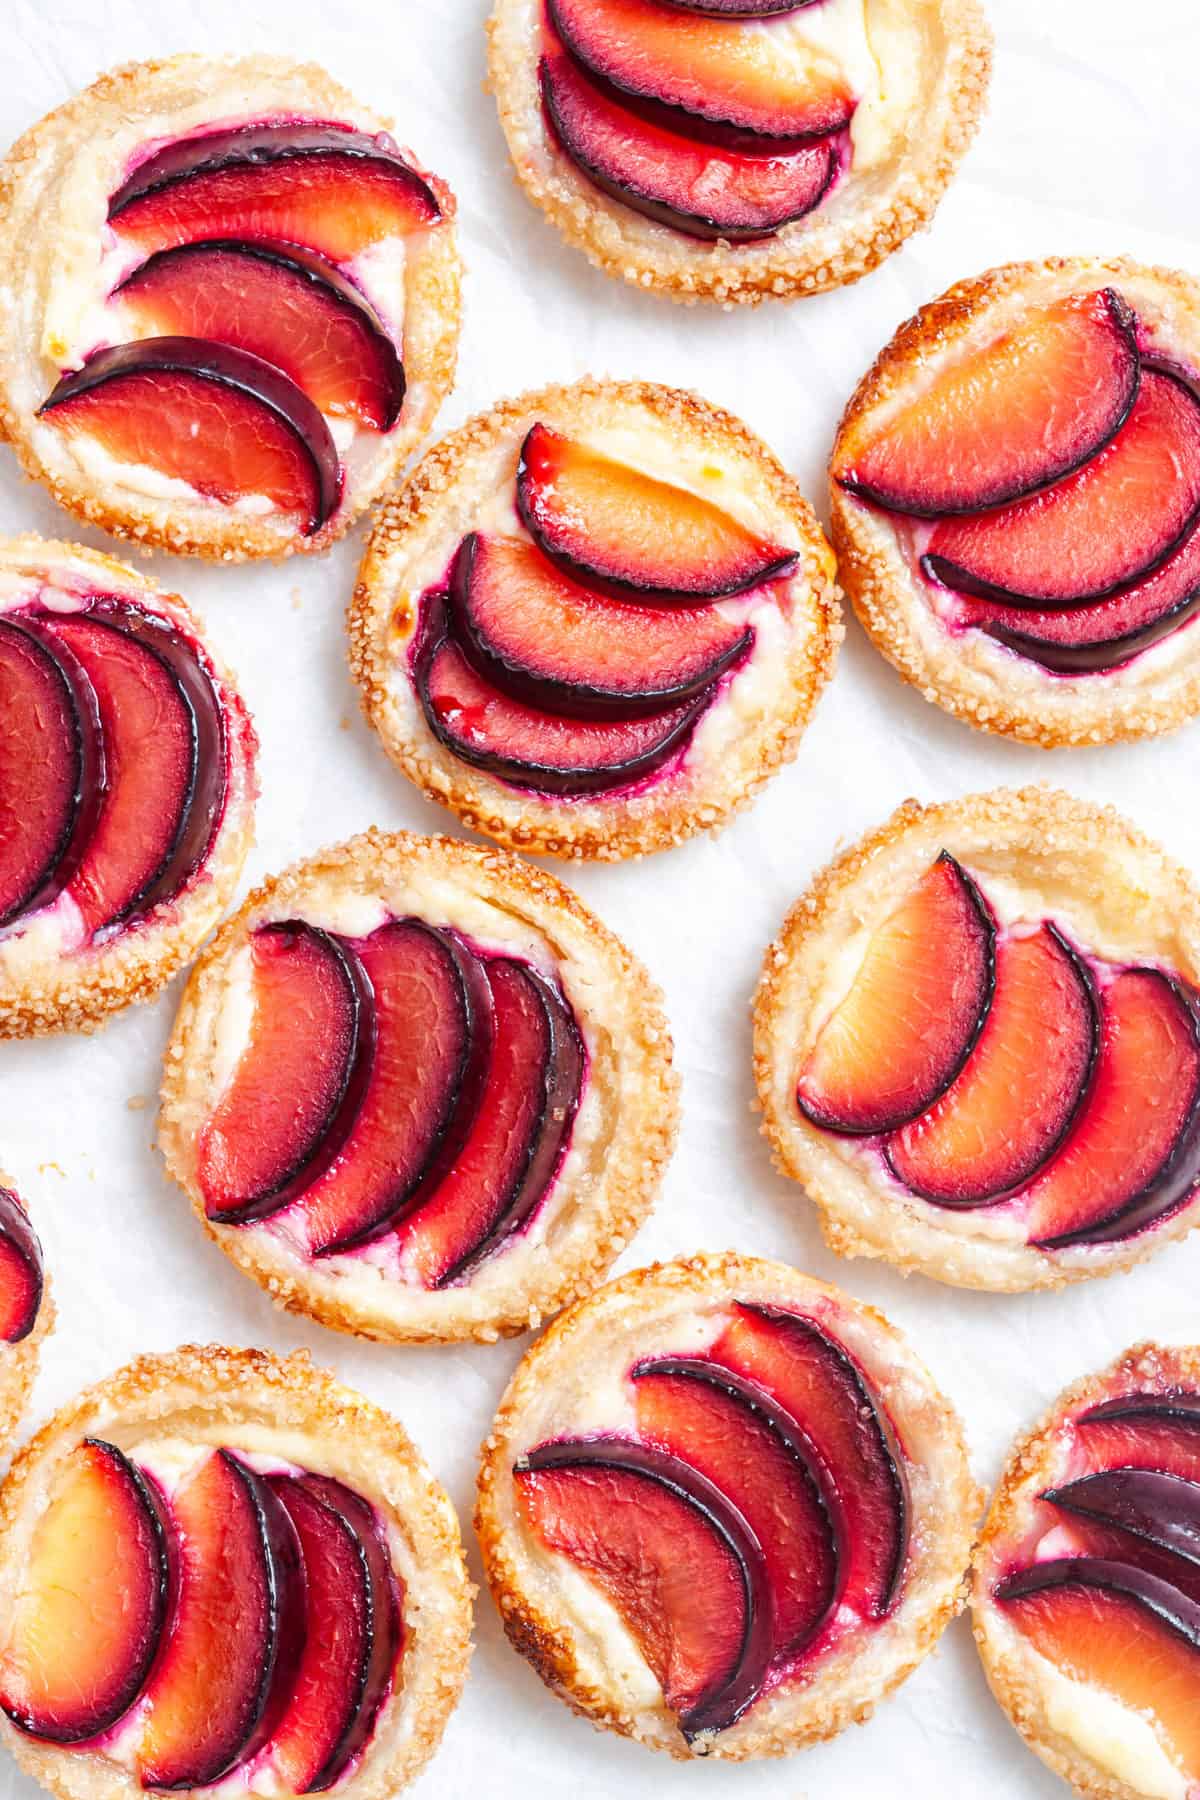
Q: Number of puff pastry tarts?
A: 11